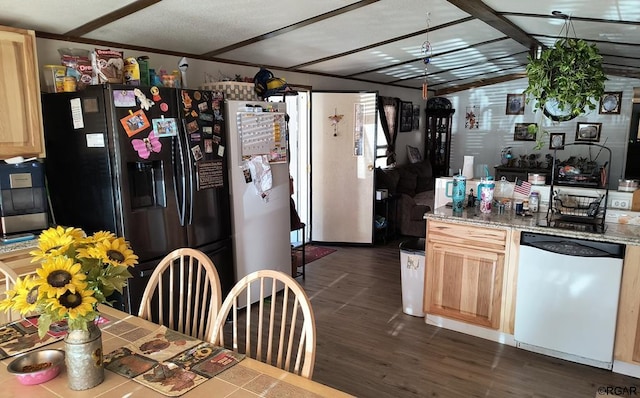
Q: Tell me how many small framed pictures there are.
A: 5